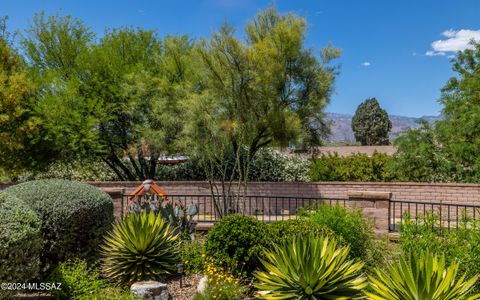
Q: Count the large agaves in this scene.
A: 3